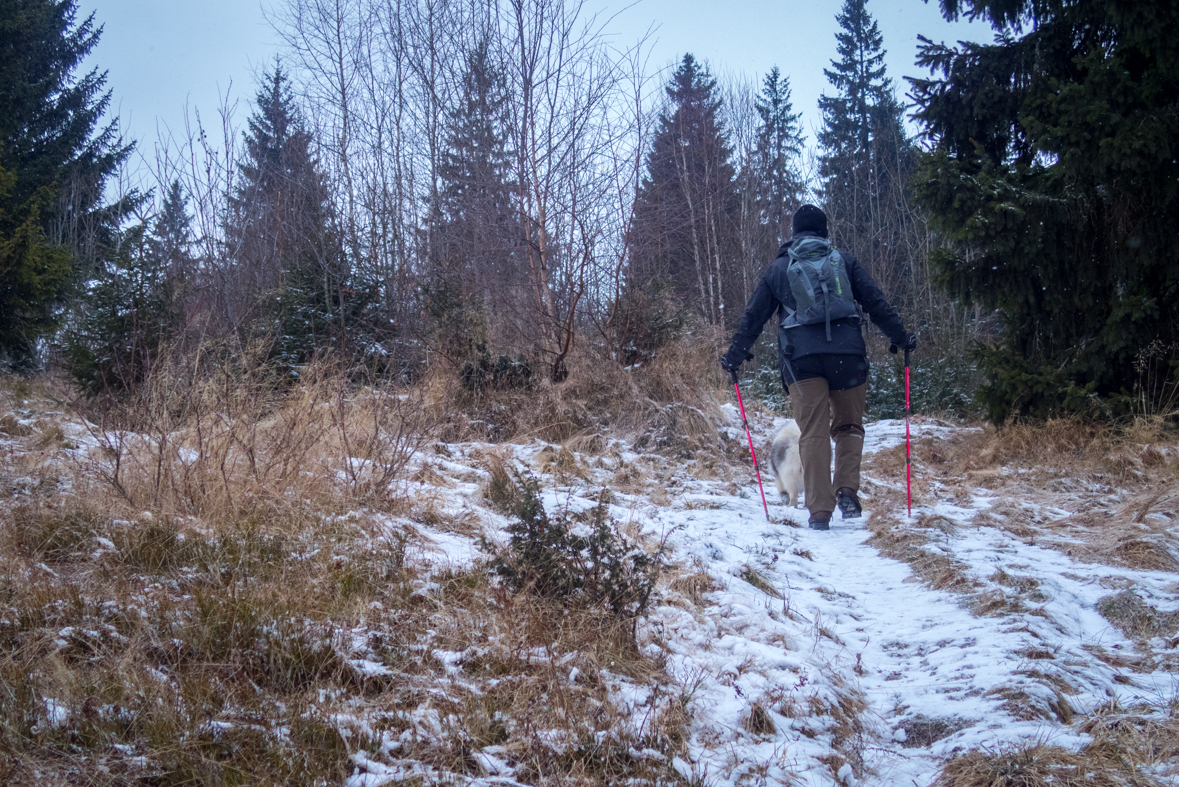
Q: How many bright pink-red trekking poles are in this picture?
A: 2